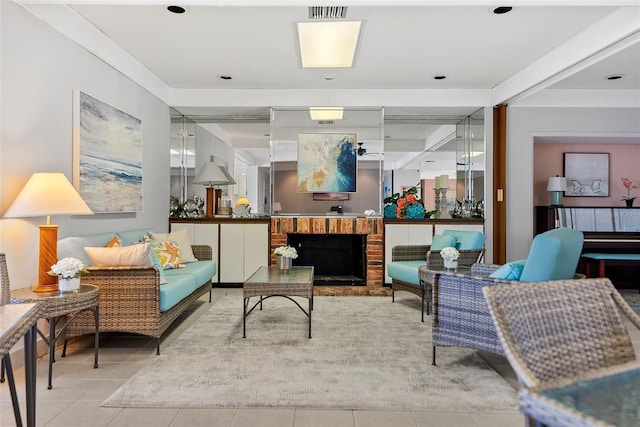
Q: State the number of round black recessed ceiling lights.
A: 5